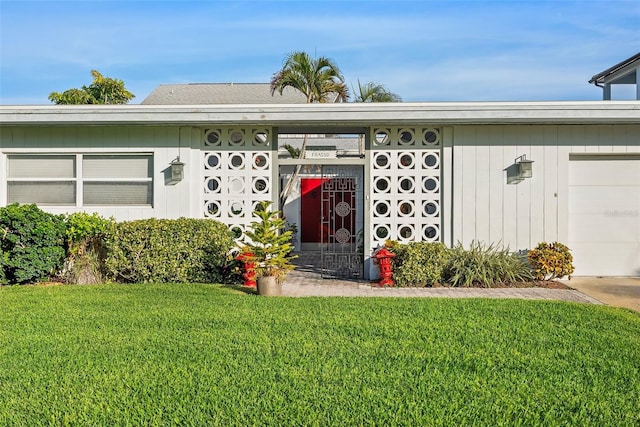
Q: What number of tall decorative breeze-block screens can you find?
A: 2